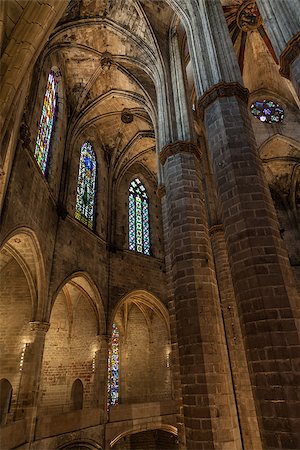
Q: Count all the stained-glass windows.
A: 5